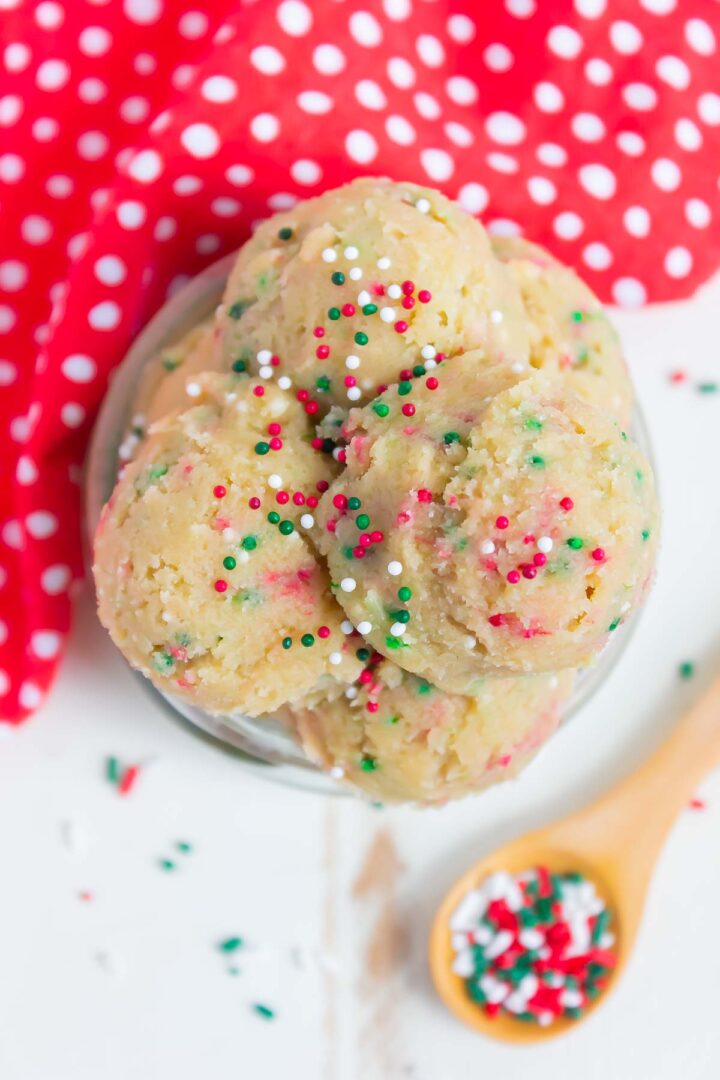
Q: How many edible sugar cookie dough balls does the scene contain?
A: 6